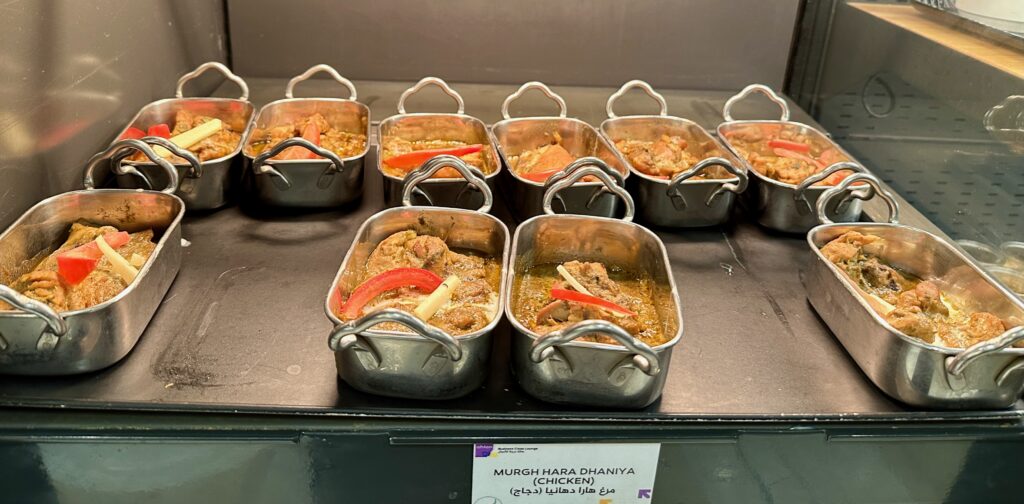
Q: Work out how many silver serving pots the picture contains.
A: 10